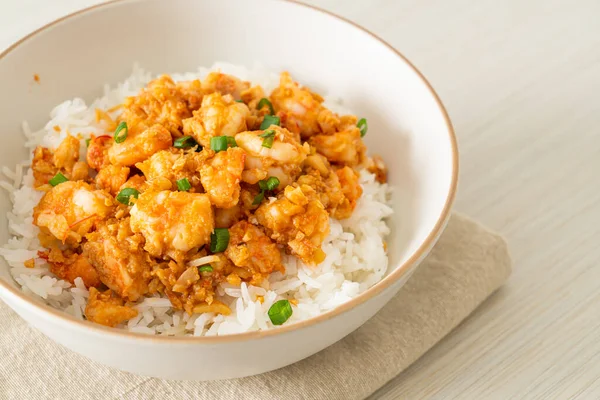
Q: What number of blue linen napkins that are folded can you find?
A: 0